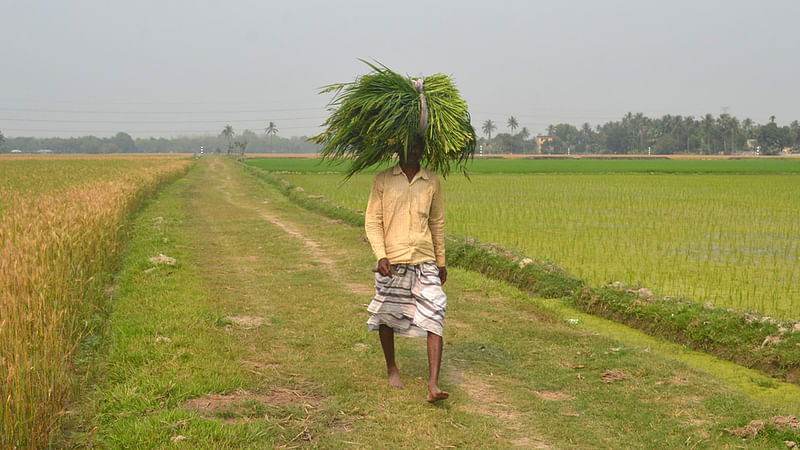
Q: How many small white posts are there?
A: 5